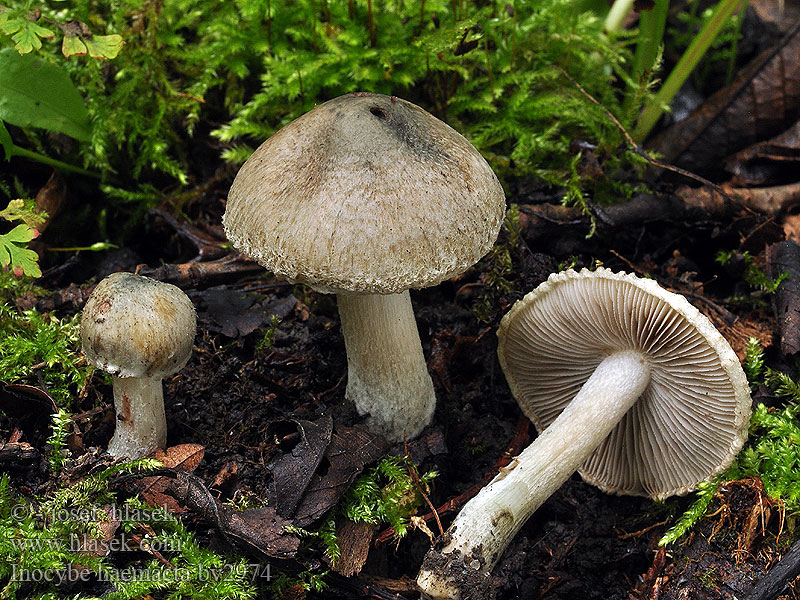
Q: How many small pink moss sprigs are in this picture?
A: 0